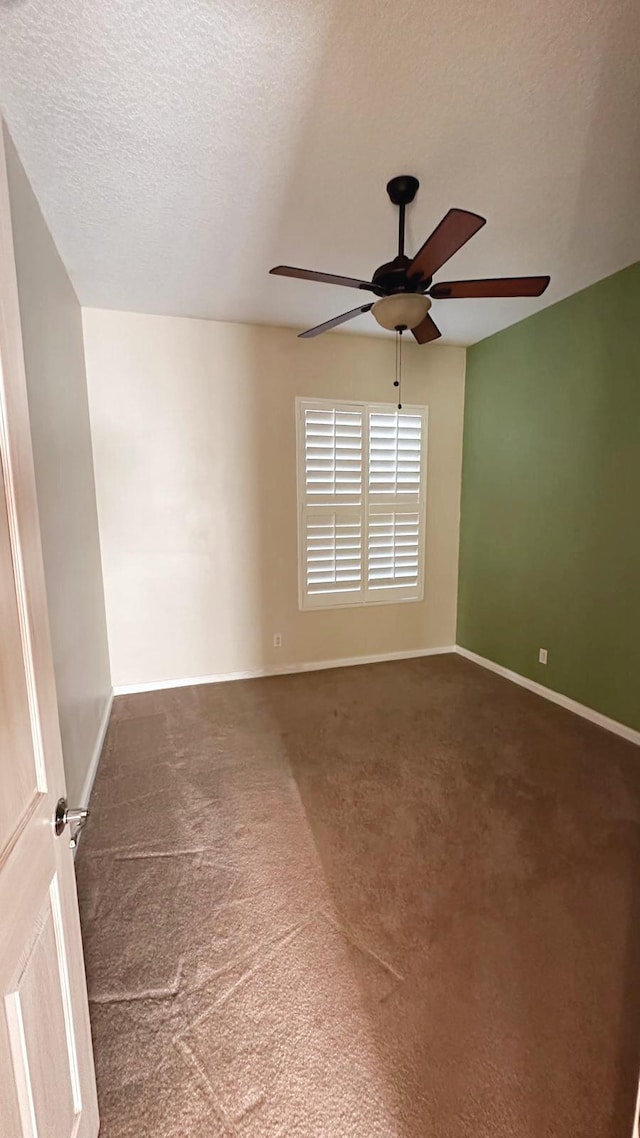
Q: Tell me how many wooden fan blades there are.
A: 5